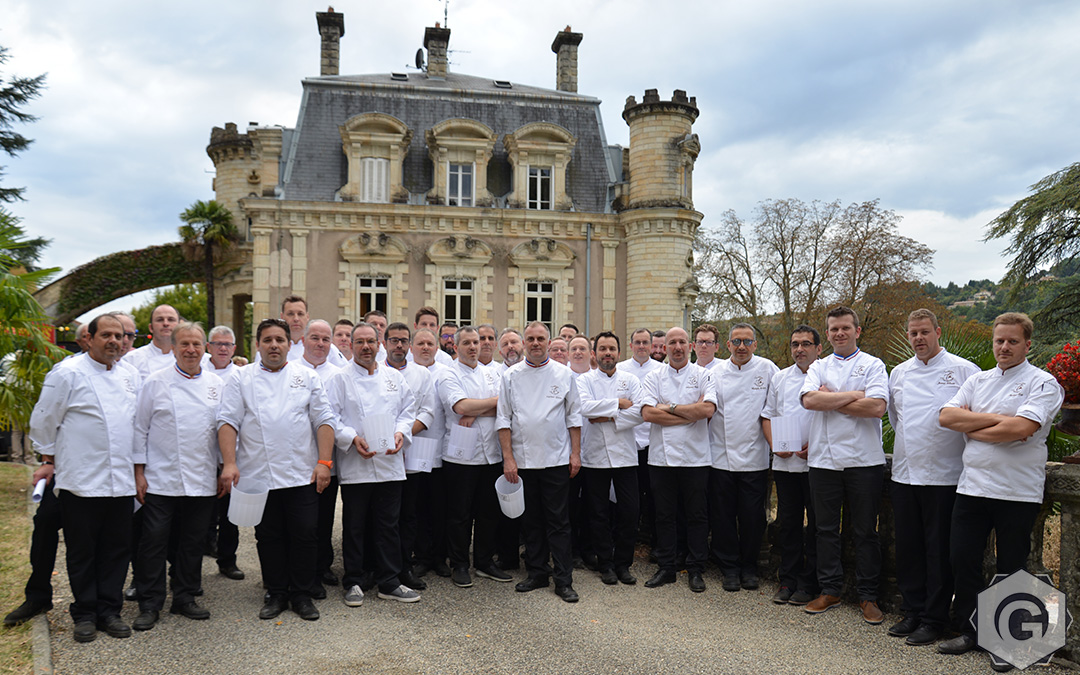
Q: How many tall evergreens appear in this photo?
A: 2